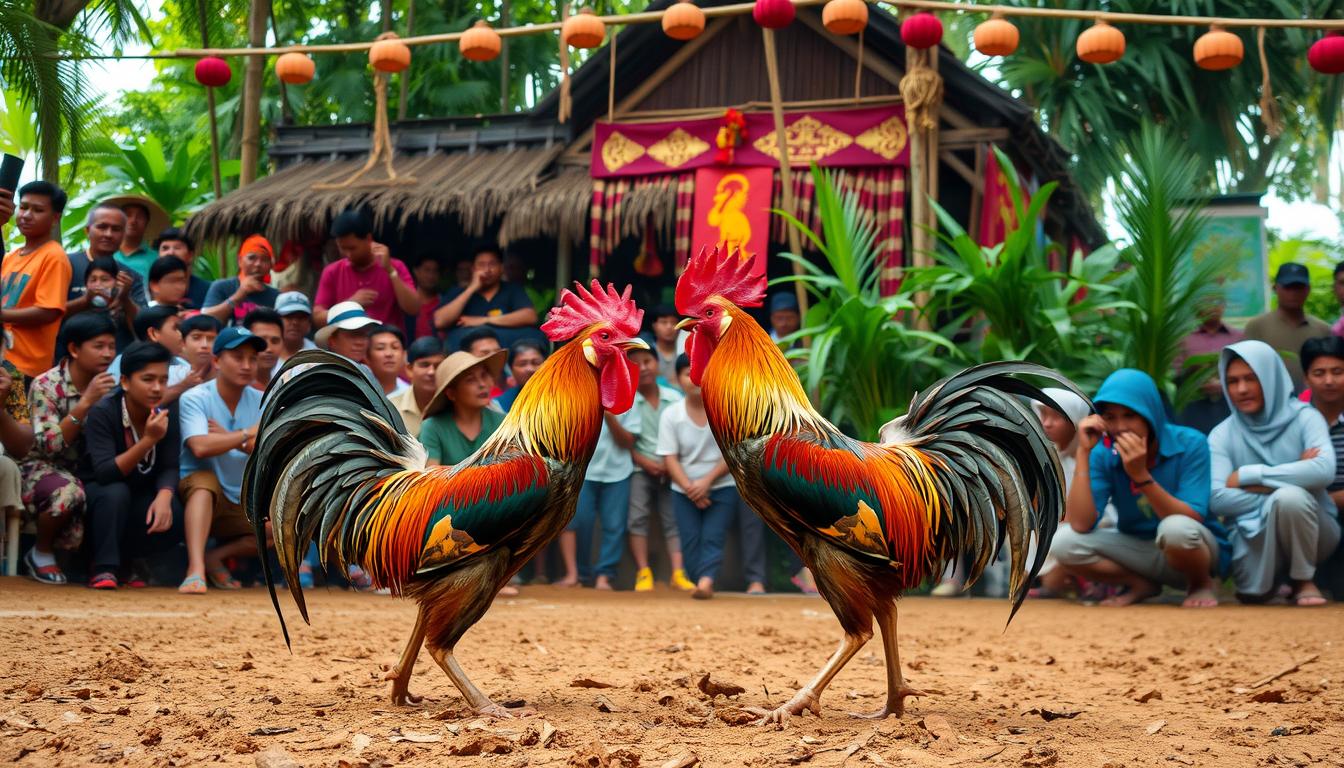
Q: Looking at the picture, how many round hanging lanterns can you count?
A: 13